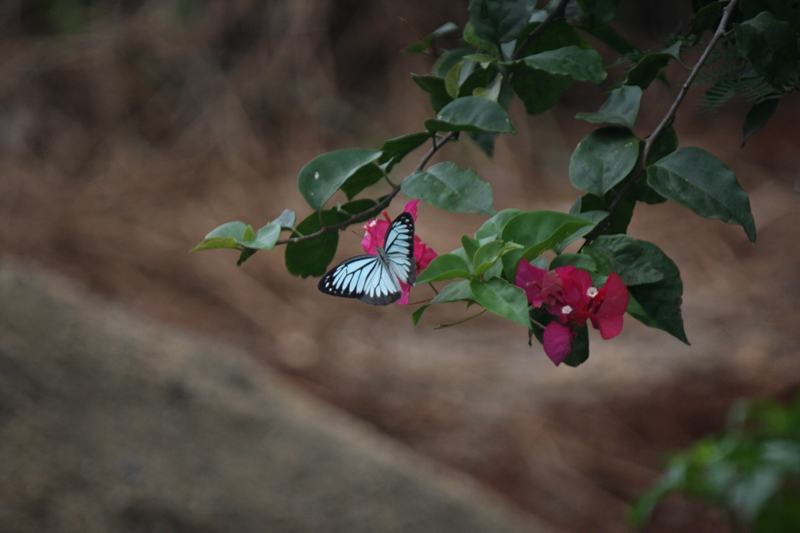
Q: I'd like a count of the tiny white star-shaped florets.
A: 2